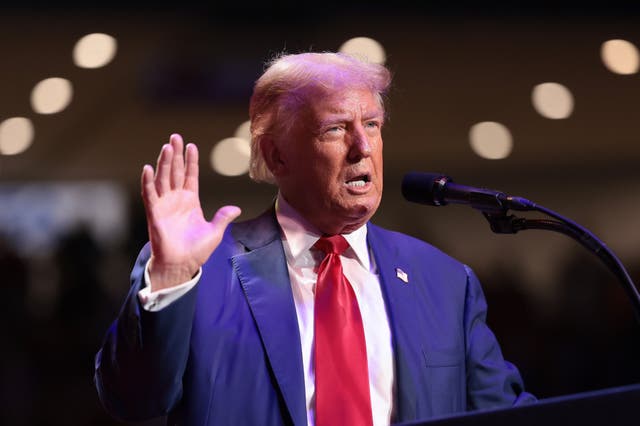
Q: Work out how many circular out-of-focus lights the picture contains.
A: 9